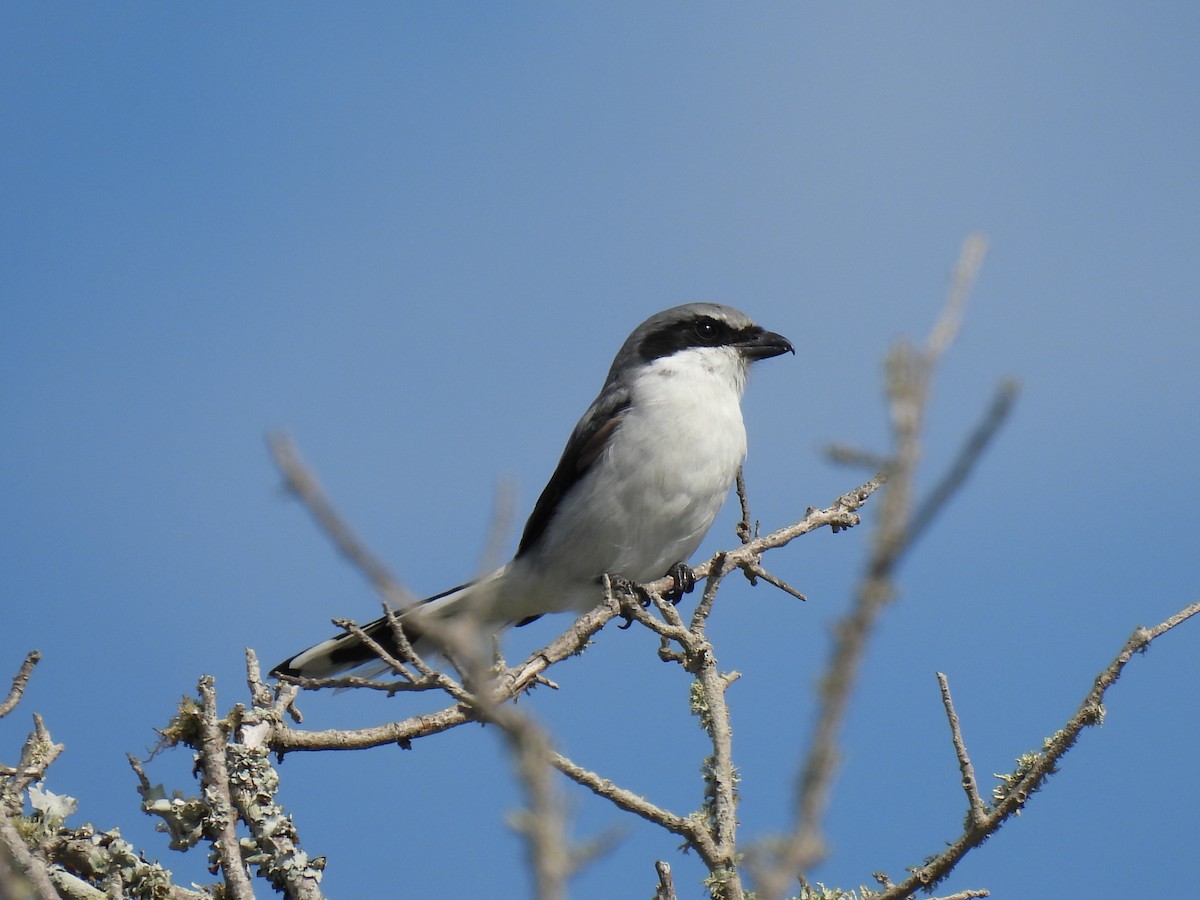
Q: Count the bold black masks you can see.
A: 1